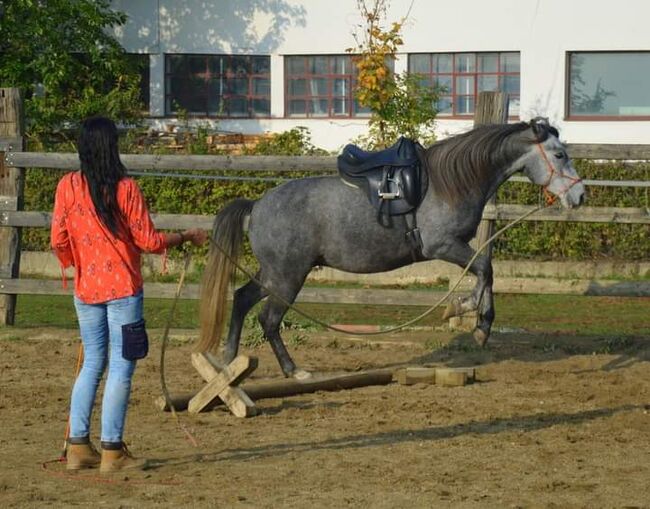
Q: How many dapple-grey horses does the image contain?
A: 1